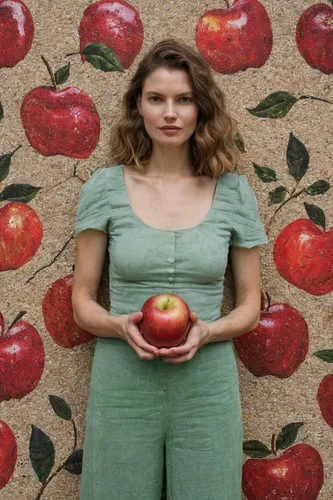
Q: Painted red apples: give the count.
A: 13